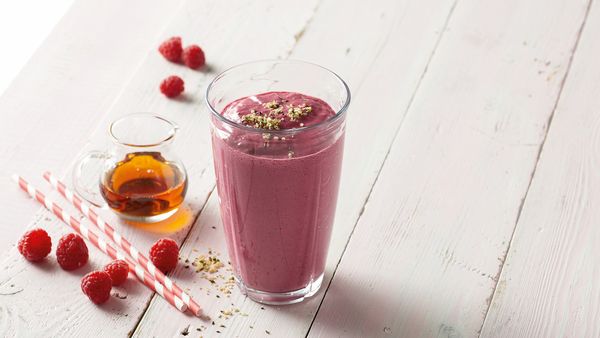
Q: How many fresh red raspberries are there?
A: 8